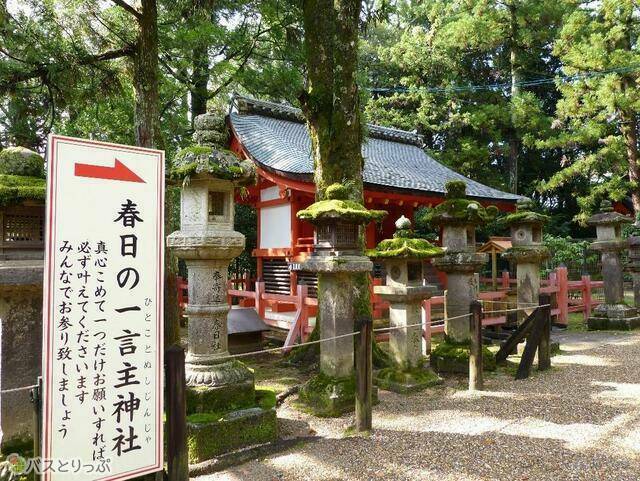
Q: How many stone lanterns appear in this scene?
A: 8